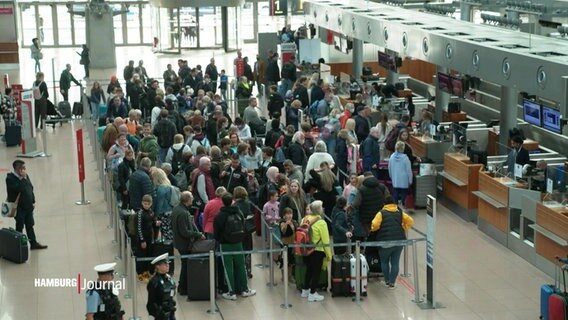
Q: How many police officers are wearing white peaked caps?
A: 2